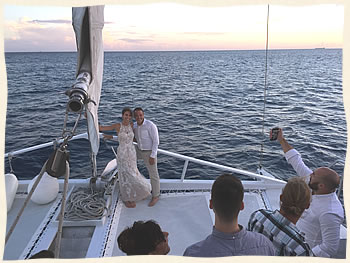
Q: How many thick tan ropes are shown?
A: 2